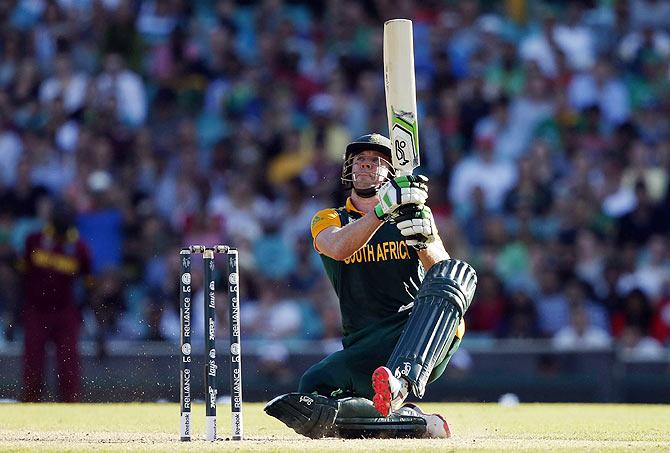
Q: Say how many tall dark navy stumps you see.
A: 3